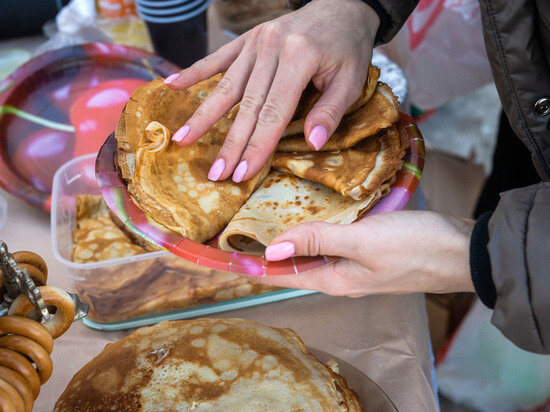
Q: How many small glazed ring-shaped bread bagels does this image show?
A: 9